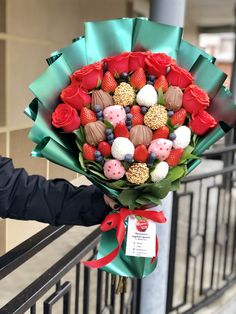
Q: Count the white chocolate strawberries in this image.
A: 4